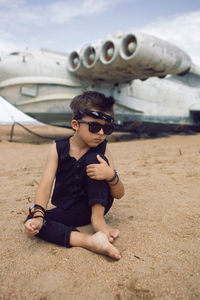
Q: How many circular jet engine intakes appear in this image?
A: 4